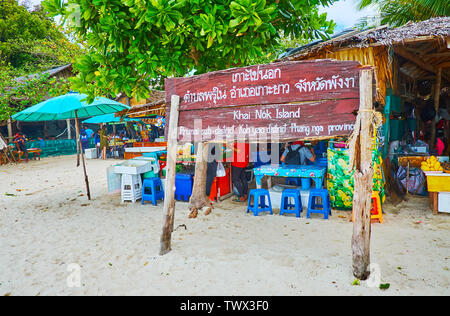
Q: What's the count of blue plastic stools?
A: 4